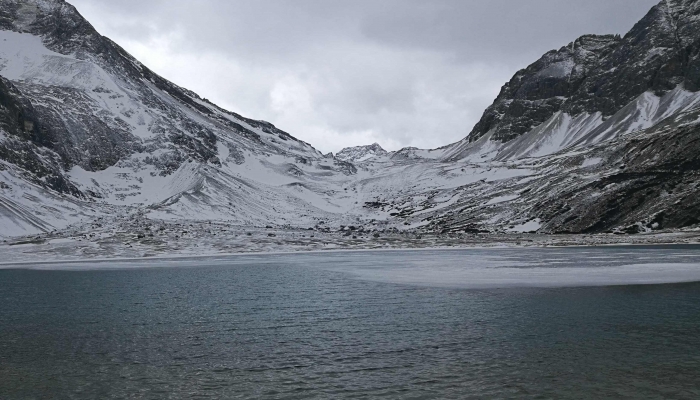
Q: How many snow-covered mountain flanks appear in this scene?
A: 2